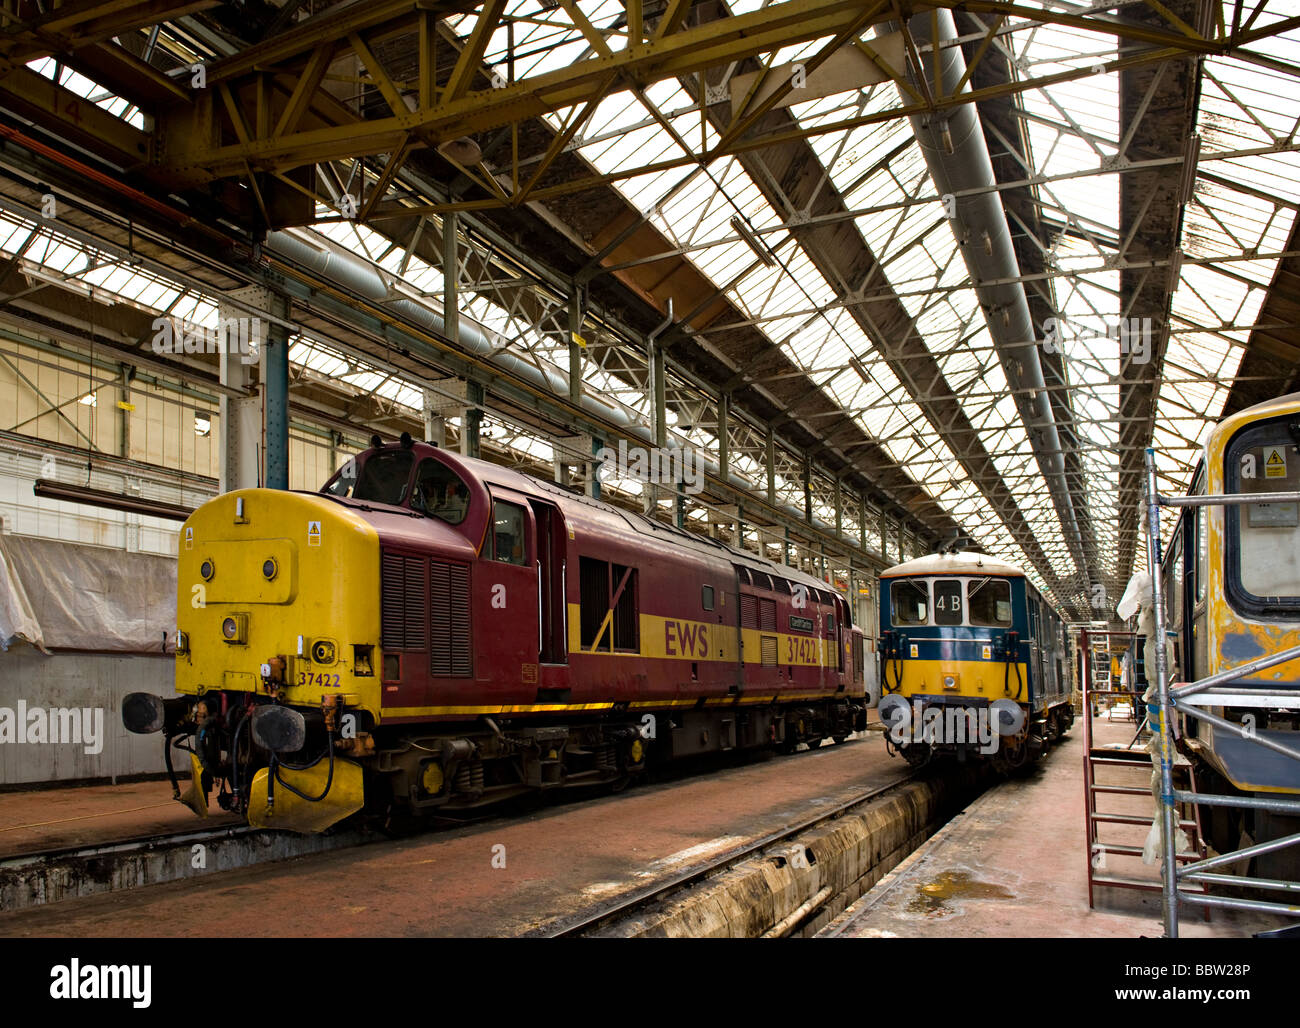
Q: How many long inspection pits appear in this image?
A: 2